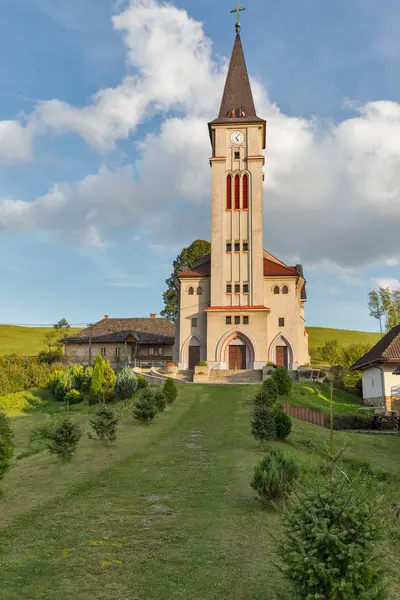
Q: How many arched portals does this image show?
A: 3